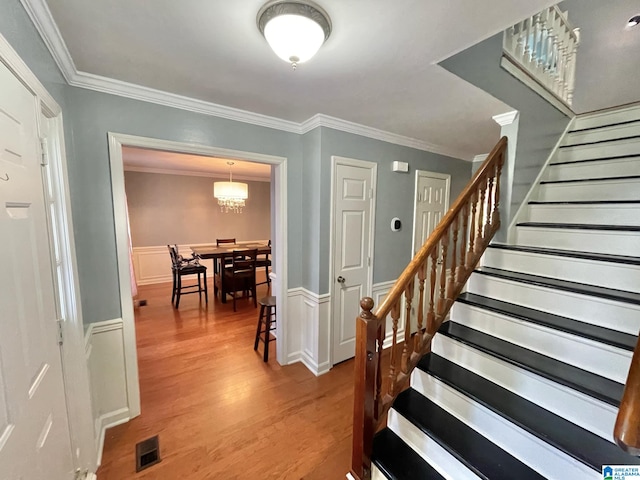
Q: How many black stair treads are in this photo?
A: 13